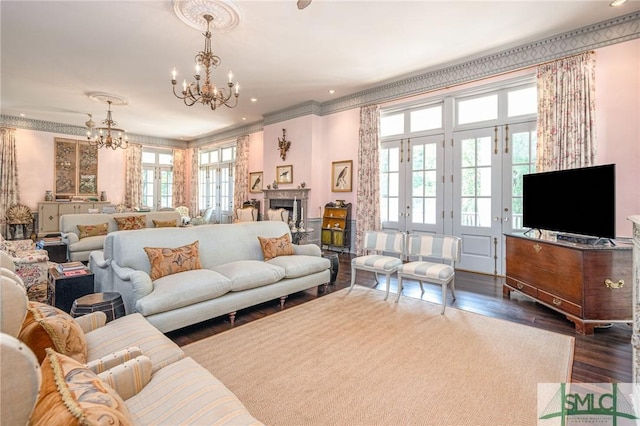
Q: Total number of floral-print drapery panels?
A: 7